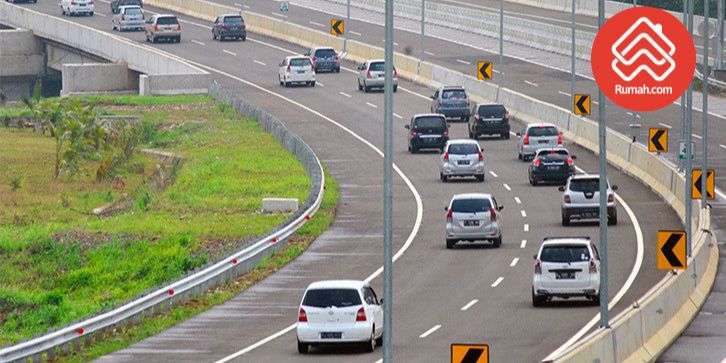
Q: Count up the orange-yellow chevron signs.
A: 7